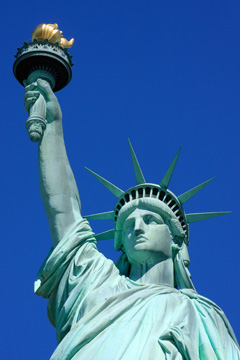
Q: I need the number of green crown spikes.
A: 7